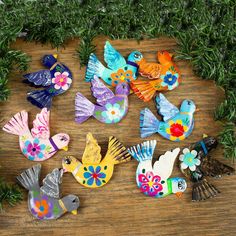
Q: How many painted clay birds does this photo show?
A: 10